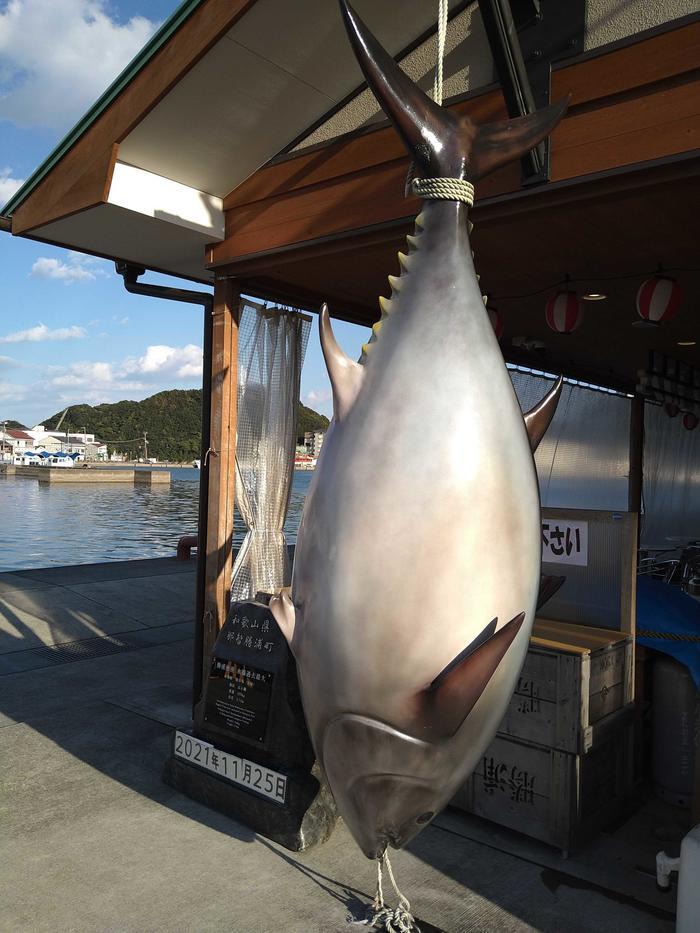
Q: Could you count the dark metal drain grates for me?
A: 1